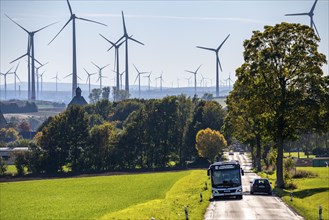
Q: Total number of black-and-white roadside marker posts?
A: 5